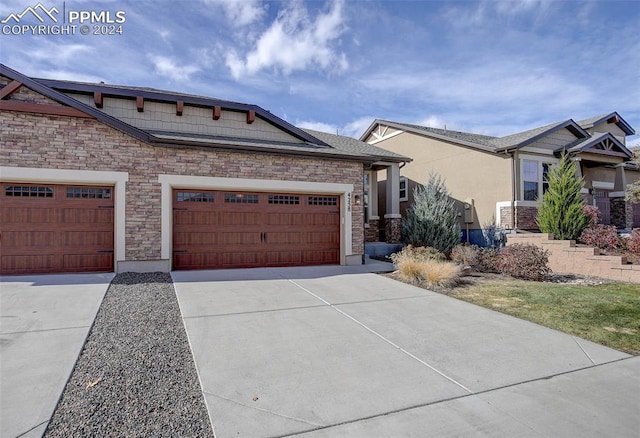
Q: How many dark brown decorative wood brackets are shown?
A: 5